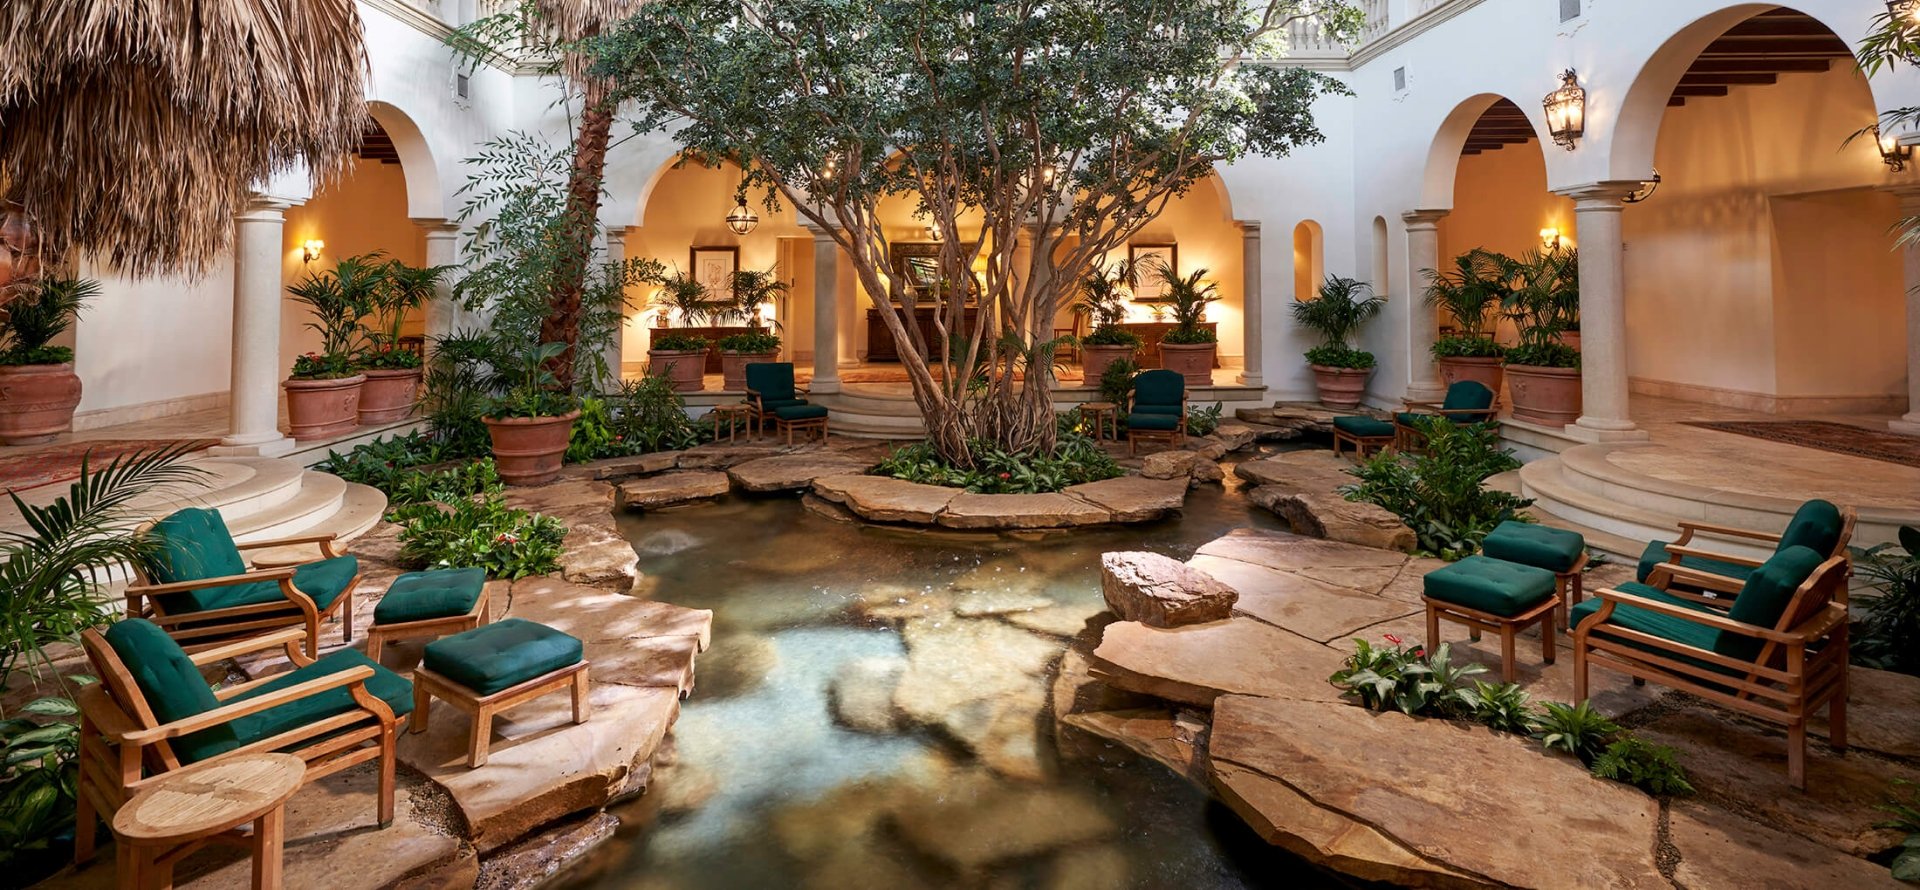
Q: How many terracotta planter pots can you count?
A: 12